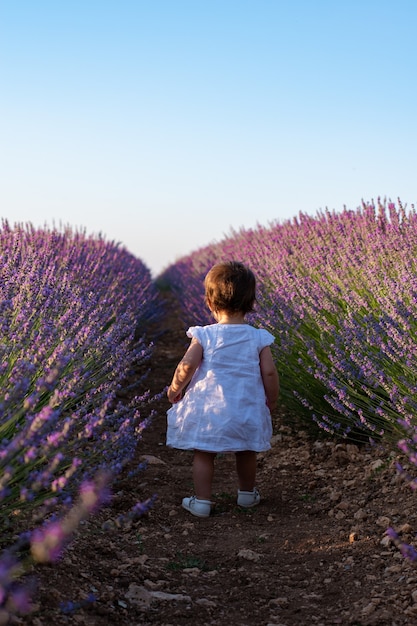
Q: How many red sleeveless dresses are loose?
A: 0